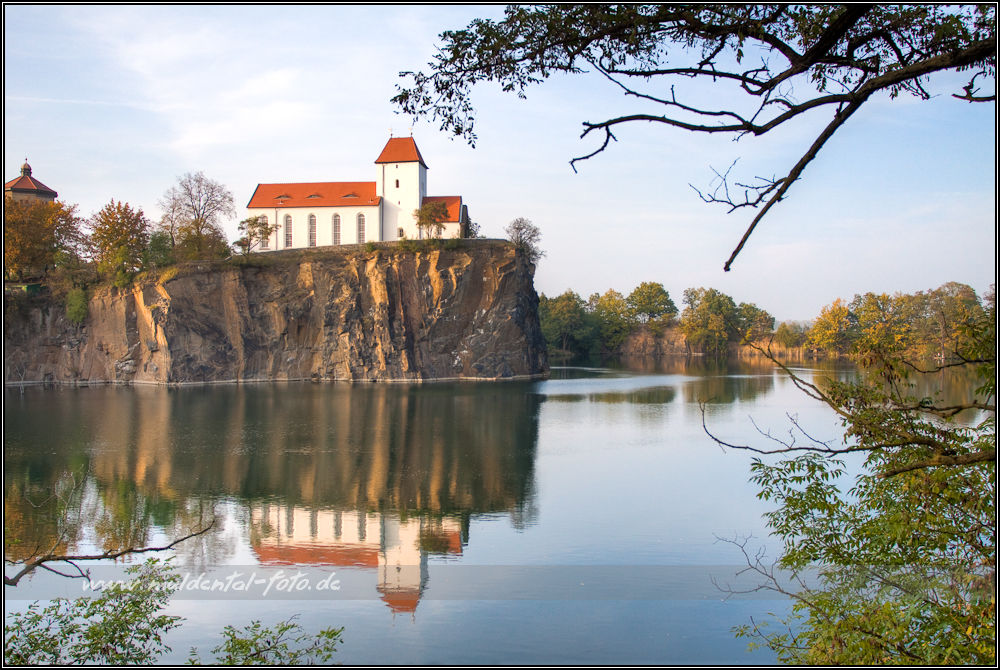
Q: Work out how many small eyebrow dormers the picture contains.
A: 3